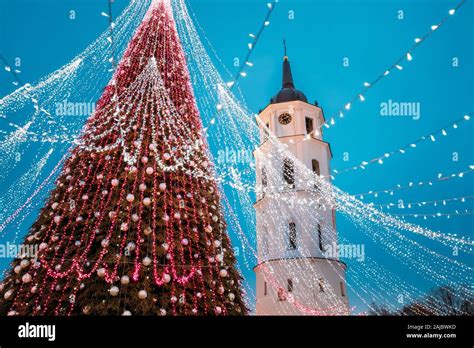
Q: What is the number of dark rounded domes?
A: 1